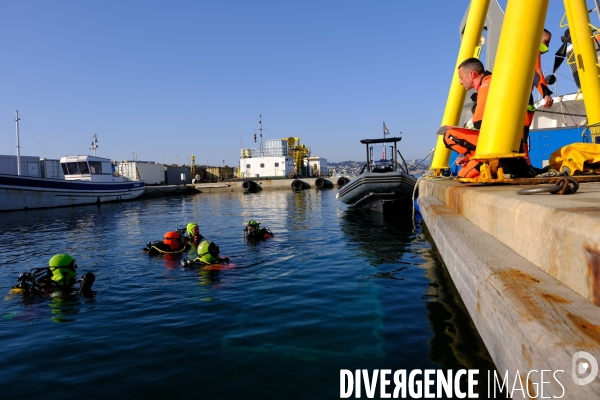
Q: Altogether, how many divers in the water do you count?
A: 5